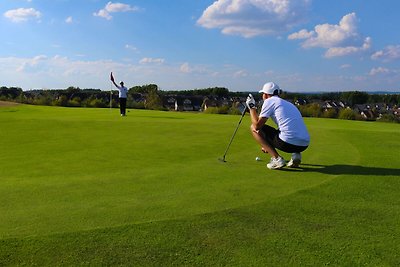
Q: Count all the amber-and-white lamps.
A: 0